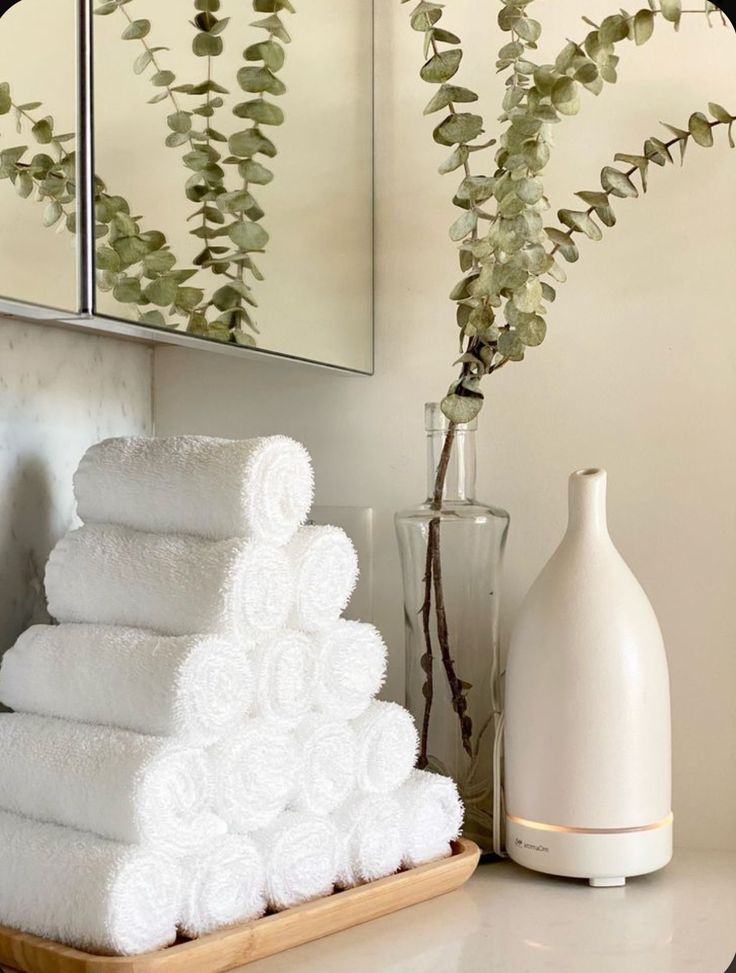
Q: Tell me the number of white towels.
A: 15